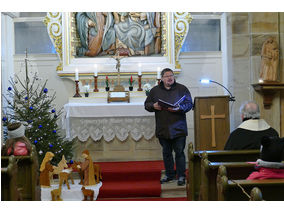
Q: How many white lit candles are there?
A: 4